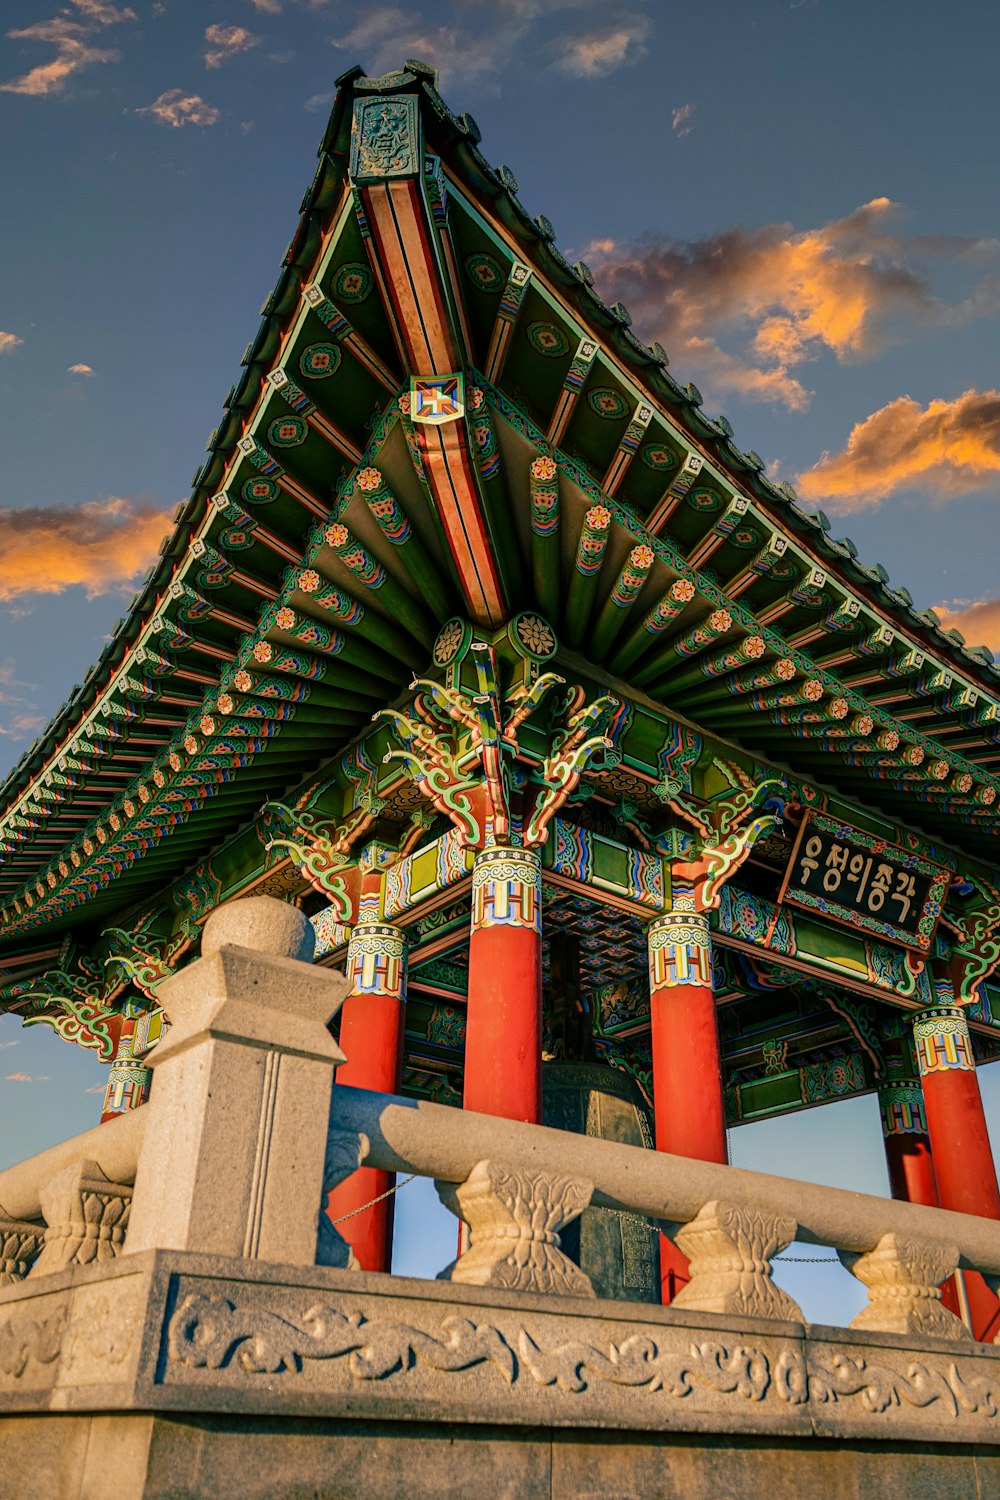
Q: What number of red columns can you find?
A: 6